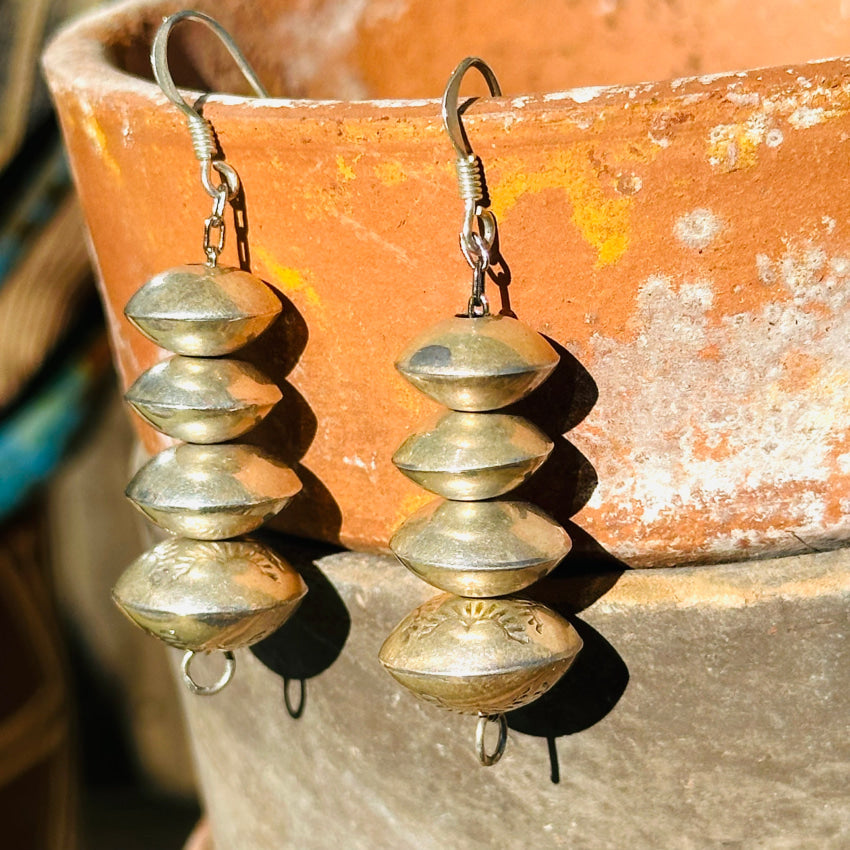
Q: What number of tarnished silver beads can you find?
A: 8